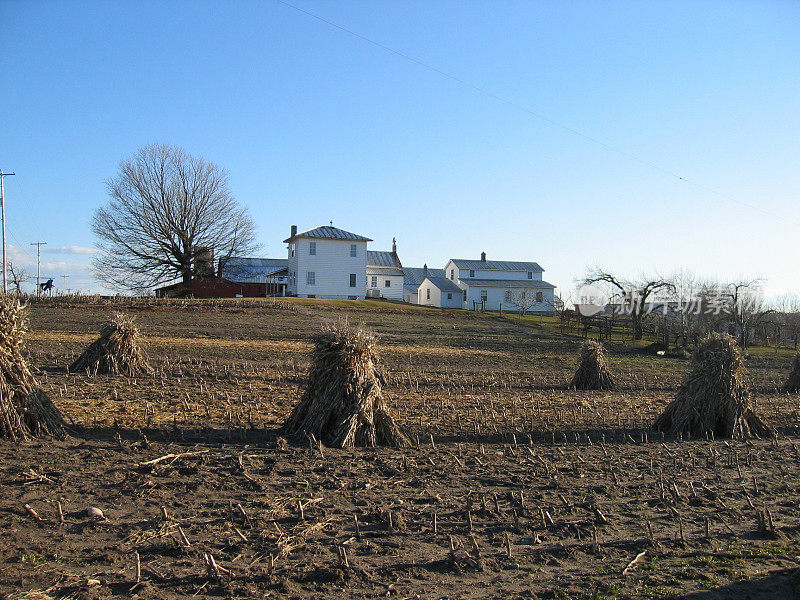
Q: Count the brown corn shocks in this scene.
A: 6